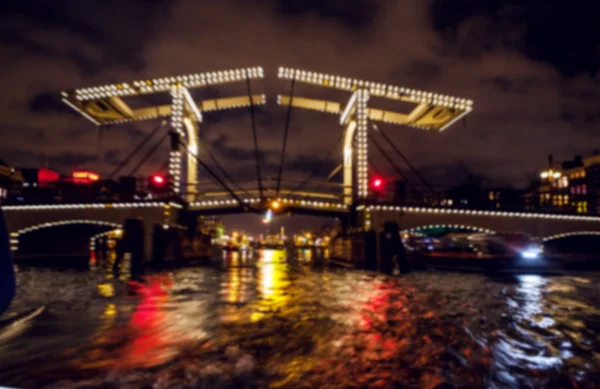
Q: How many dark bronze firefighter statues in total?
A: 0